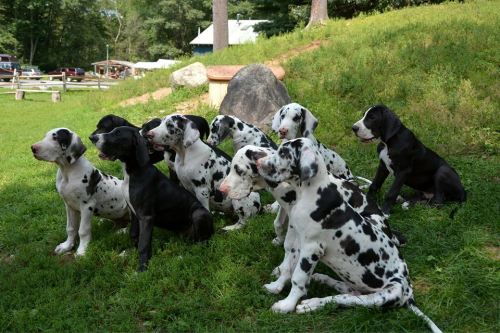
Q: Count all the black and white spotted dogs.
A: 6